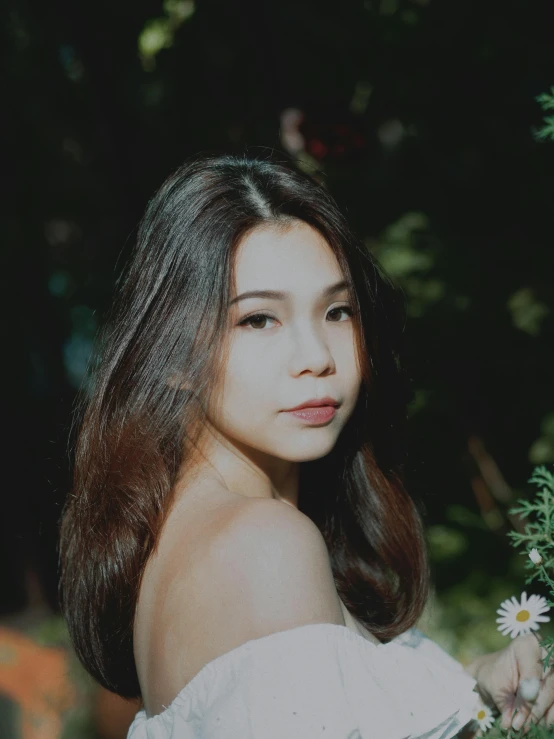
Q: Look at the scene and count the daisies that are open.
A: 2